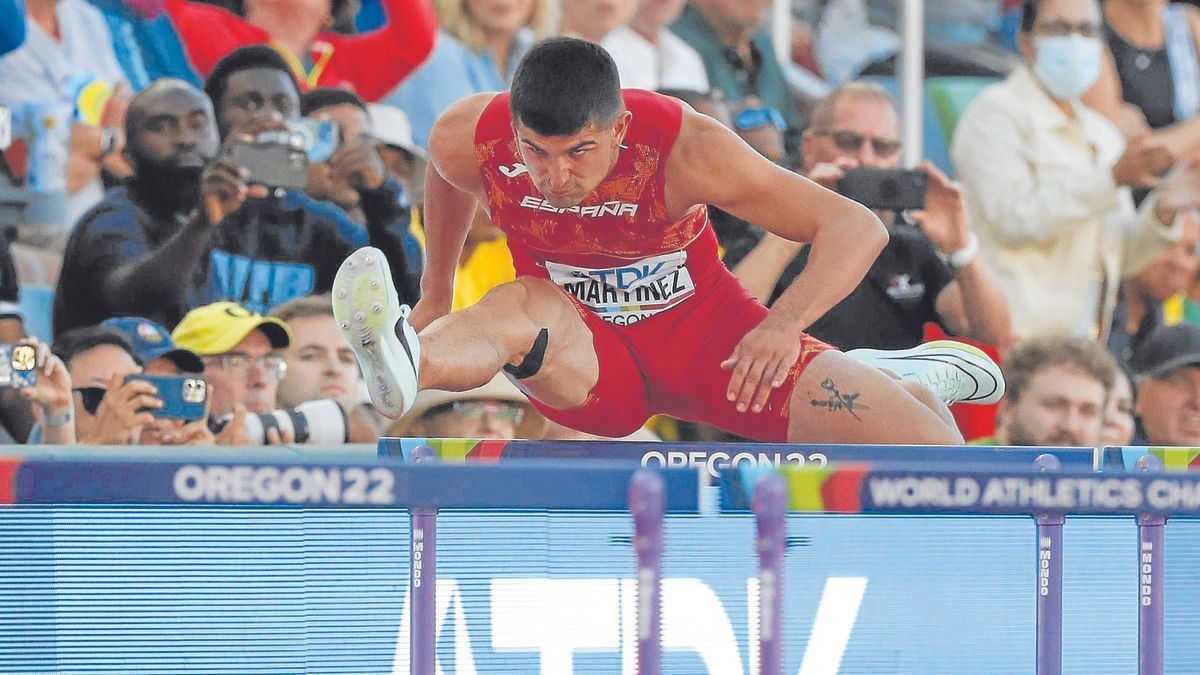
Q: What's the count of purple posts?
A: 5